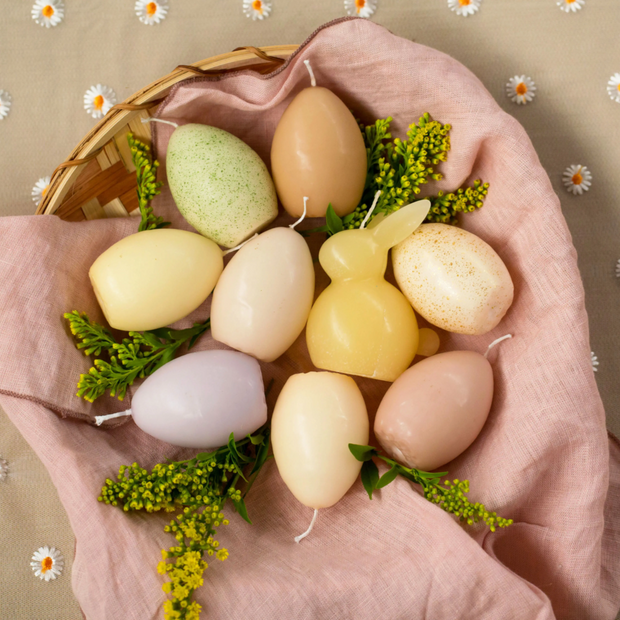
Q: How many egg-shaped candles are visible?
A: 8